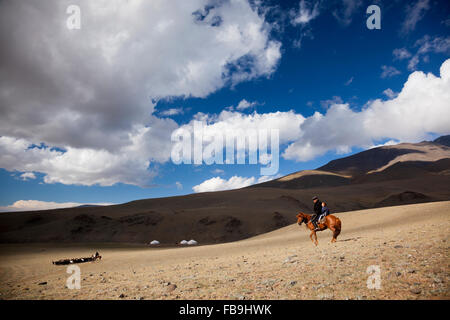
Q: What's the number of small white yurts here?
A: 3